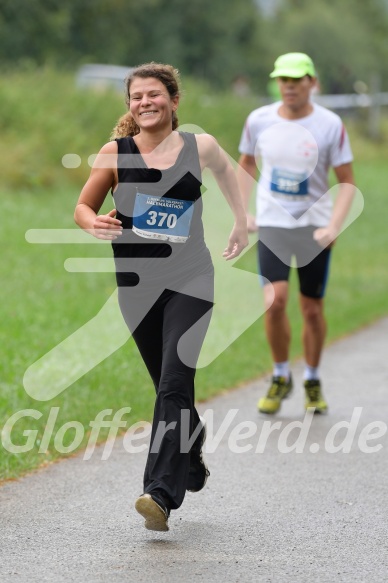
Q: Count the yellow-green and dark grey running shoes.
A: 2